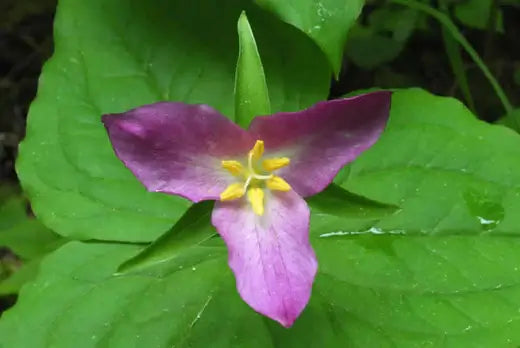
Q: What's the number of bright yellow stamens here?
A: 6